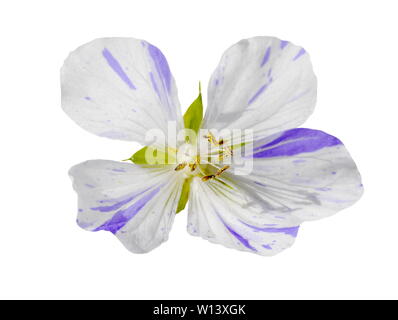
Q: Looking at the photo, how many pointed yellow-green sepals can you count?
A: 3